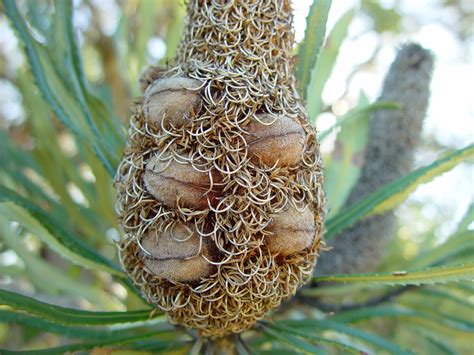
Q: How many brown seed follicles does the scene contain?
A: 5